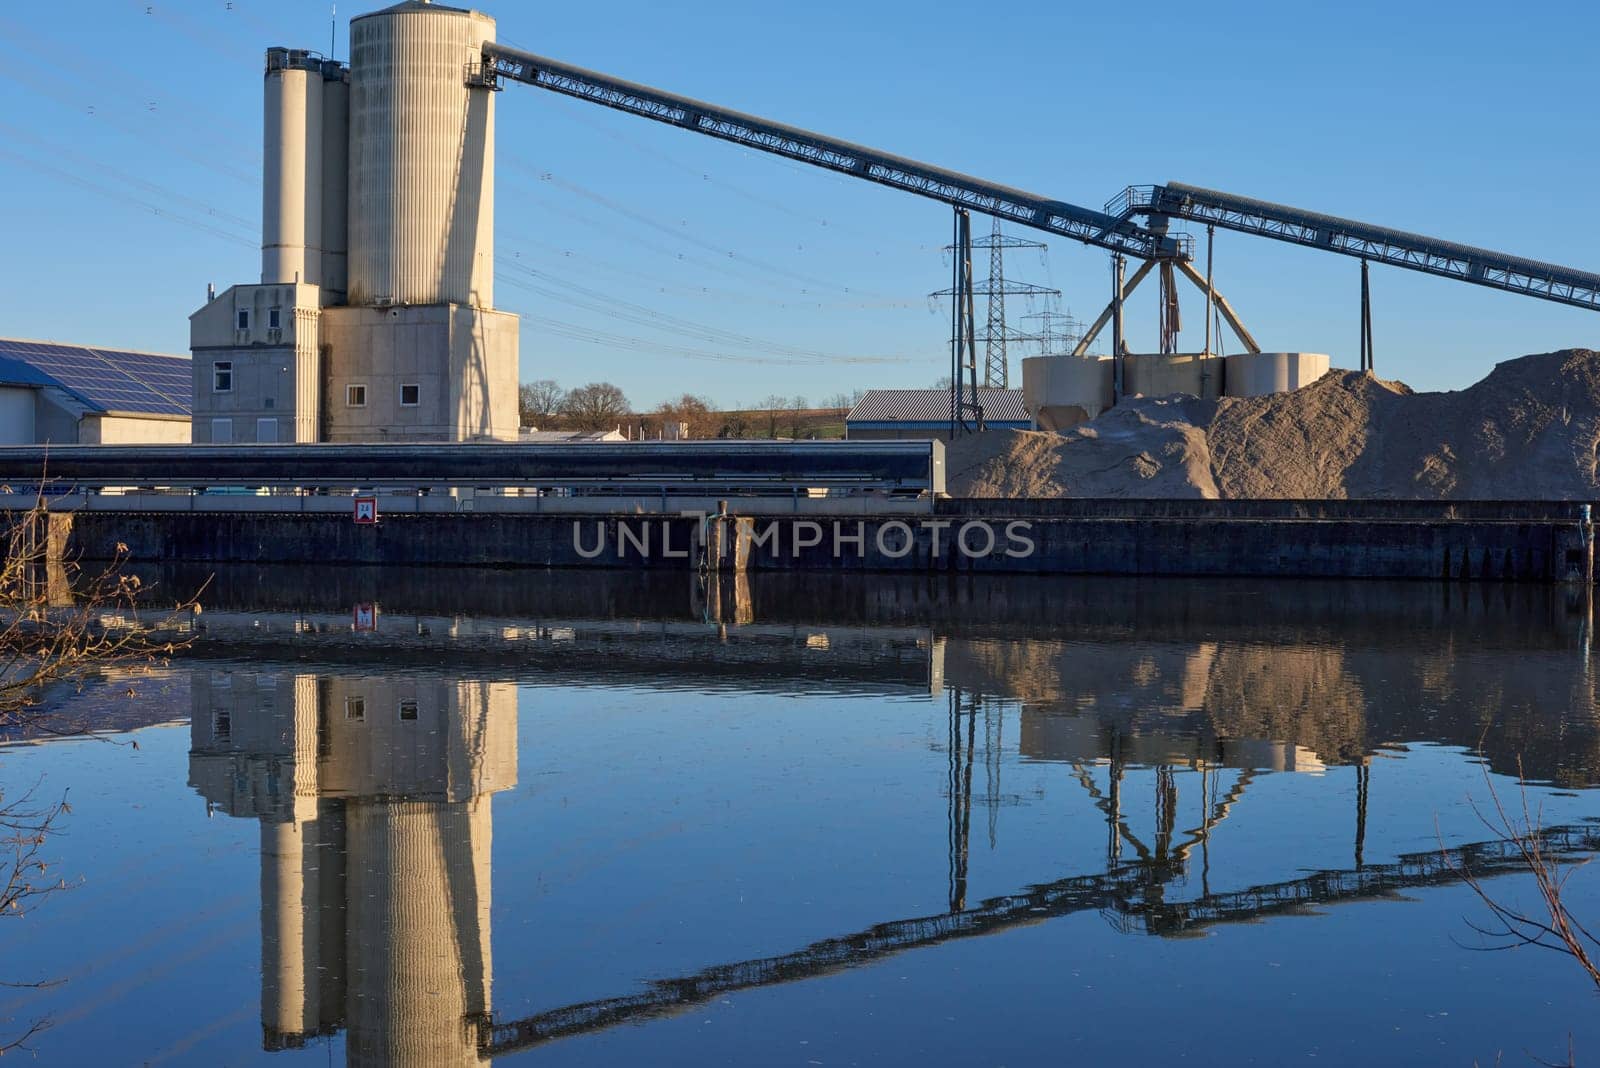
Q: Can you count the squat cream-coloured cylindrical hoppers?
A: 3